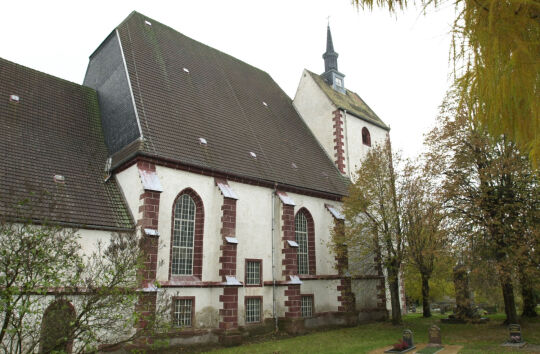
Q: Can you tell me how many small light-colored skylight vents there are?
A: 6